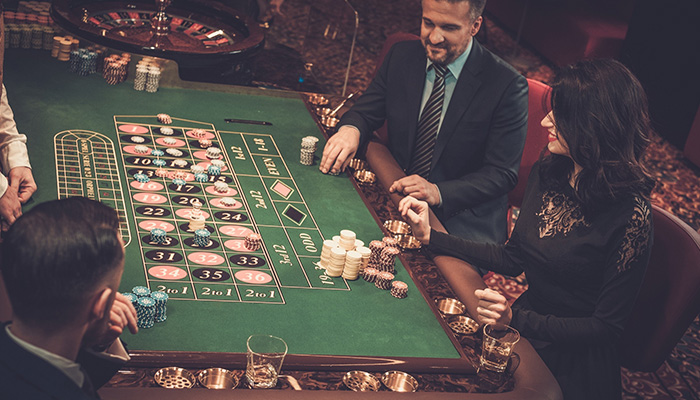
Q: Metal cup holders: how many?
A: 13